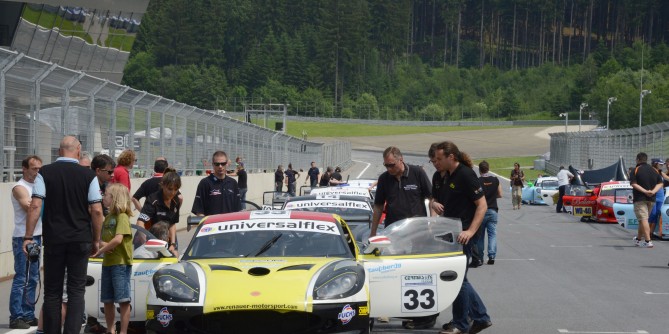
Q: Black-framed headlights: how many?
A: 2